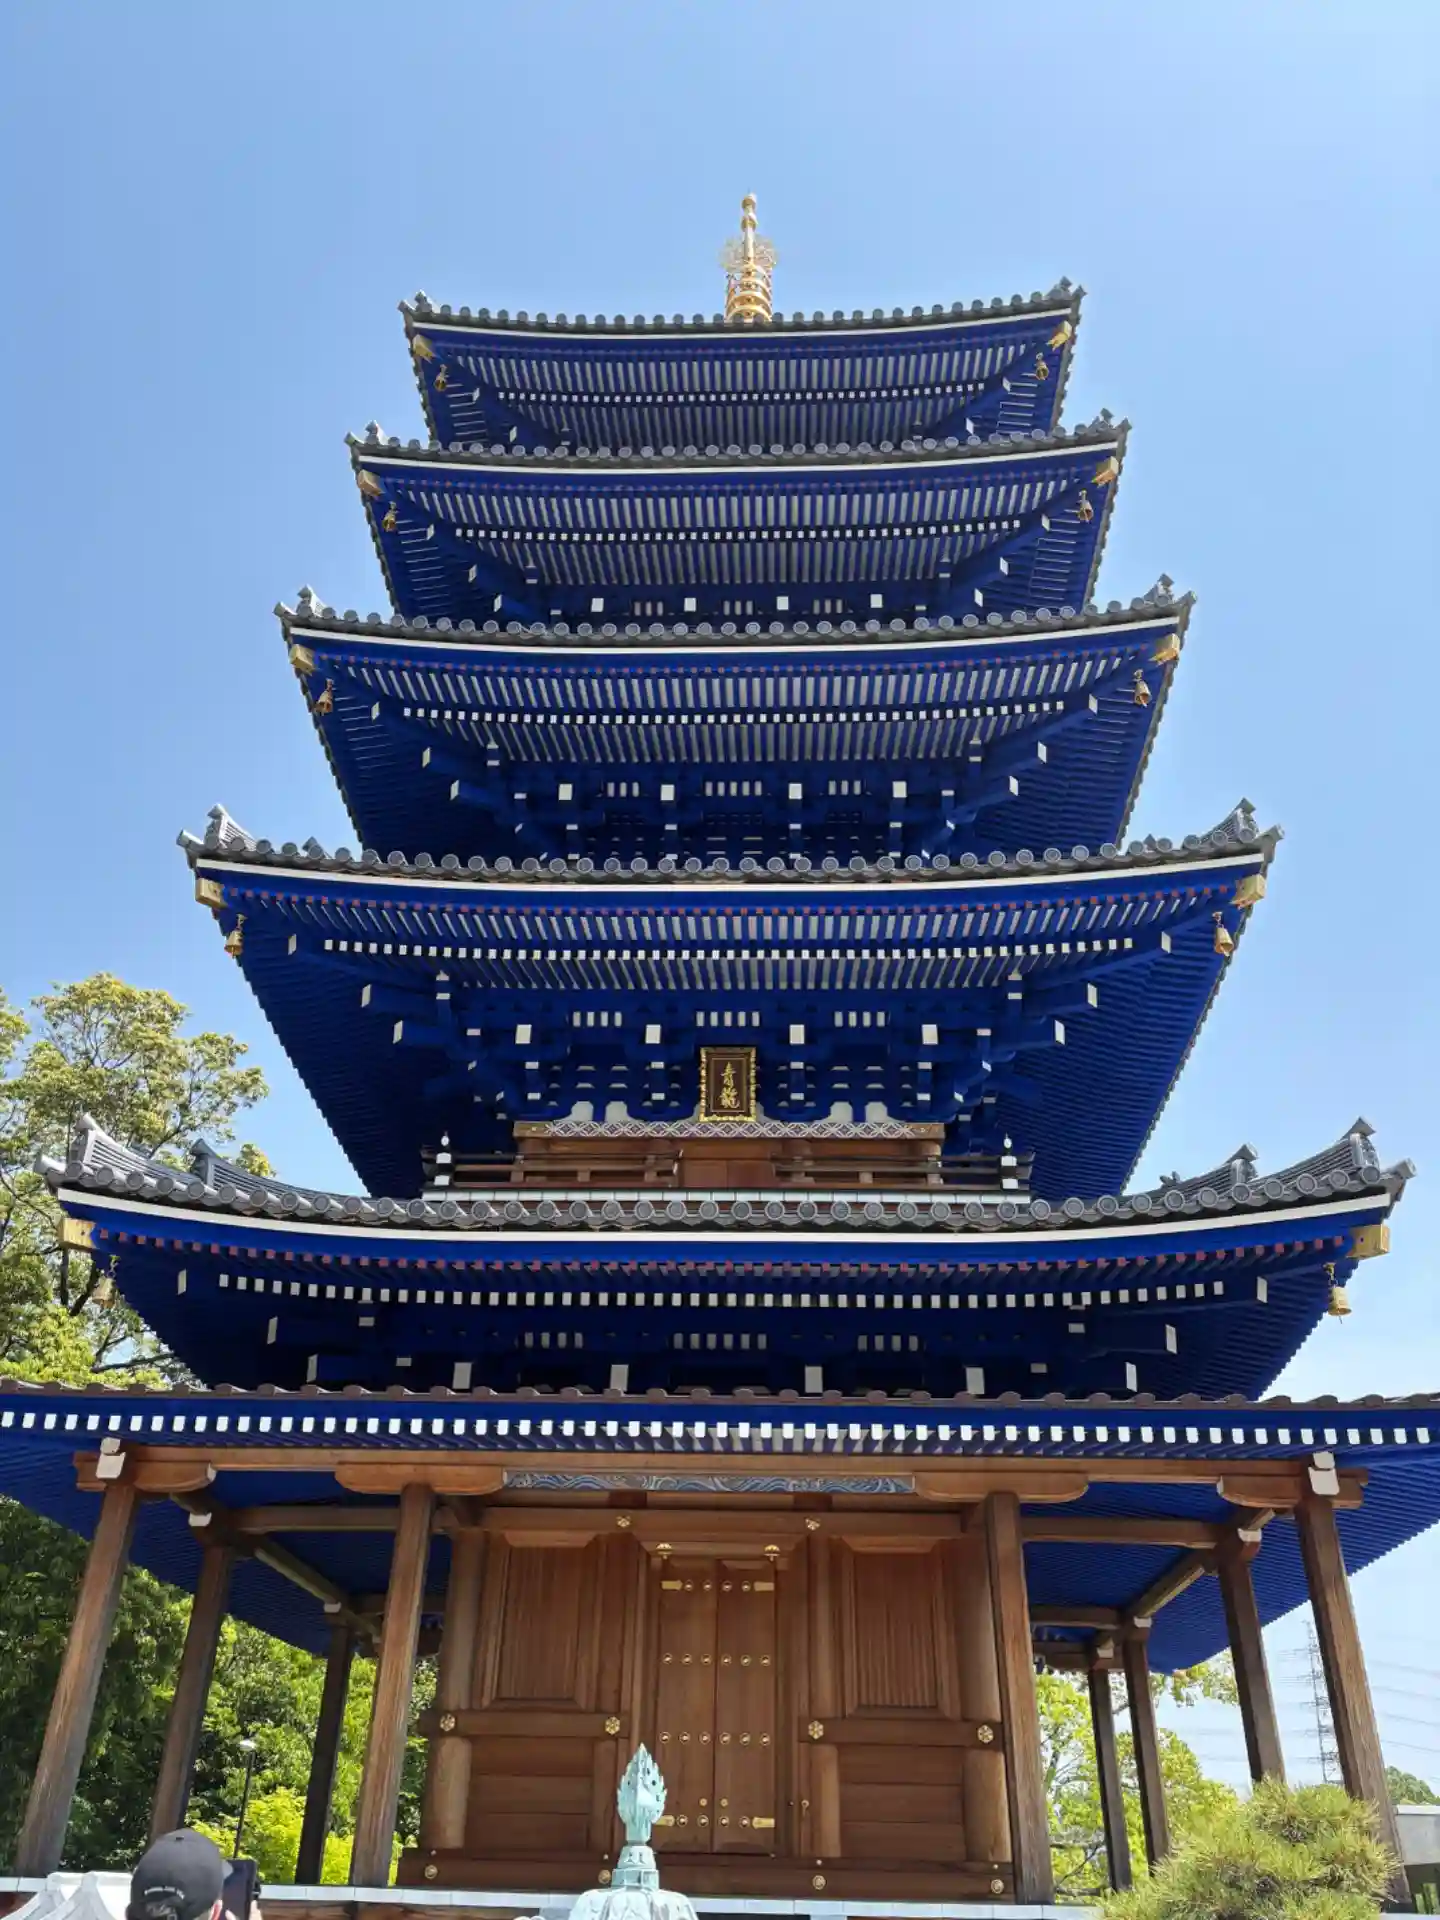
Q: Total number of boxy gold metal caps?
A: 10